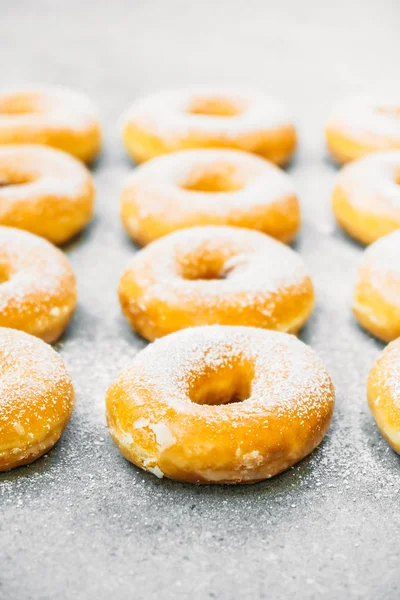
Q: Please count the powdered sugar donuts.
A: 12